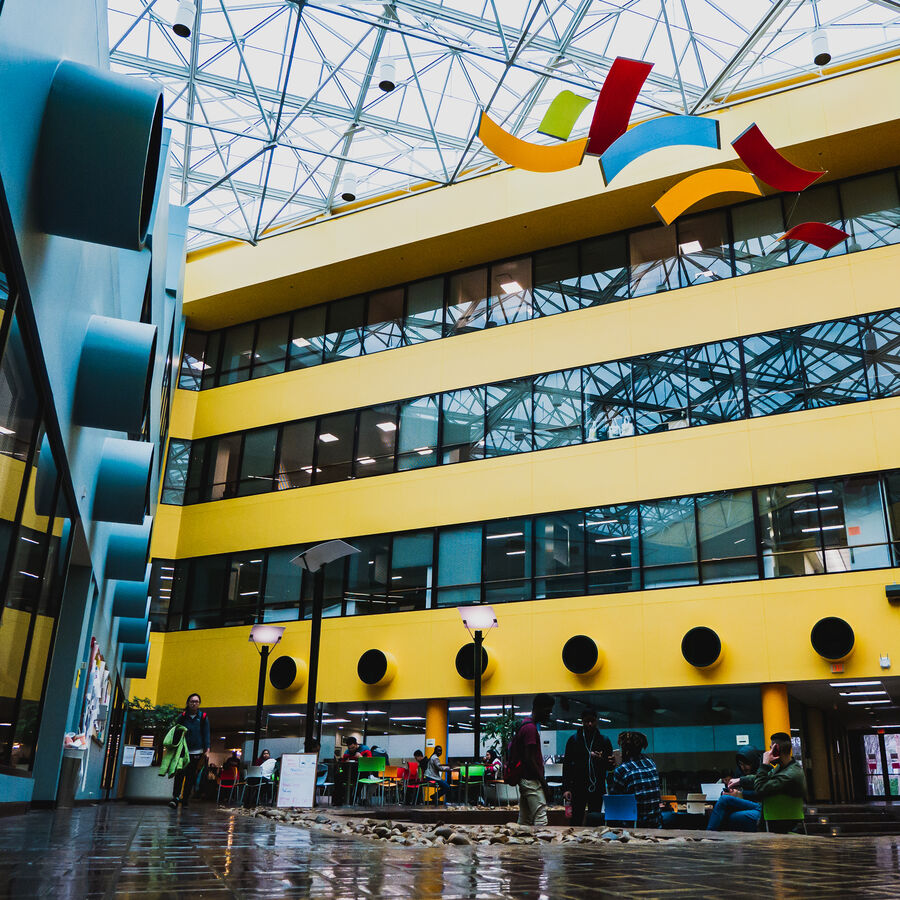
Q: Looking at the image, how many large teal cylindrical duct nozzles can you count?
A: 8